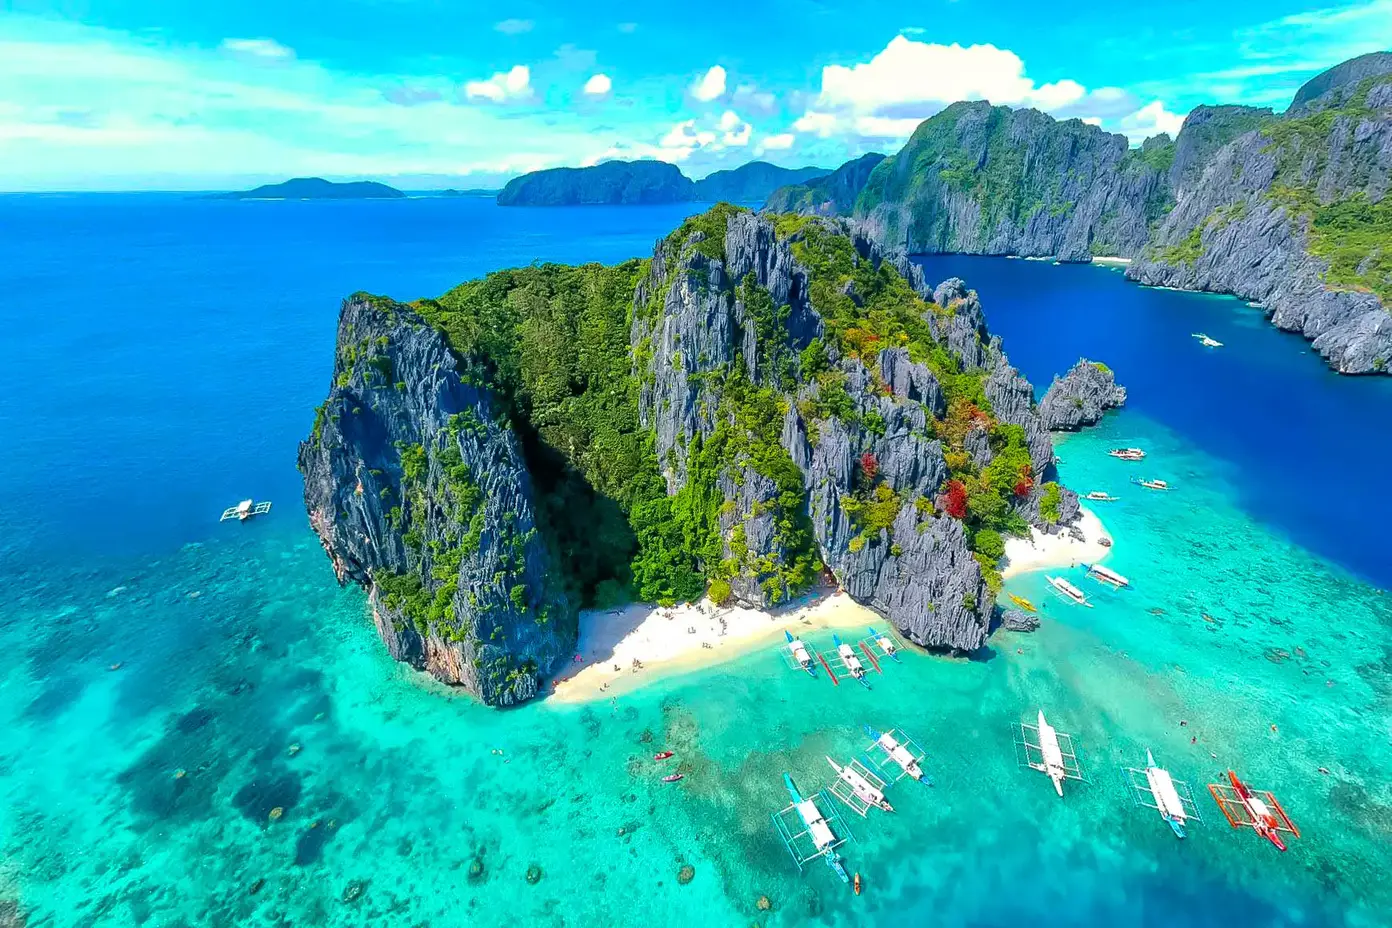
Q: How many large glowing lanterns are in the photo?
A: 0